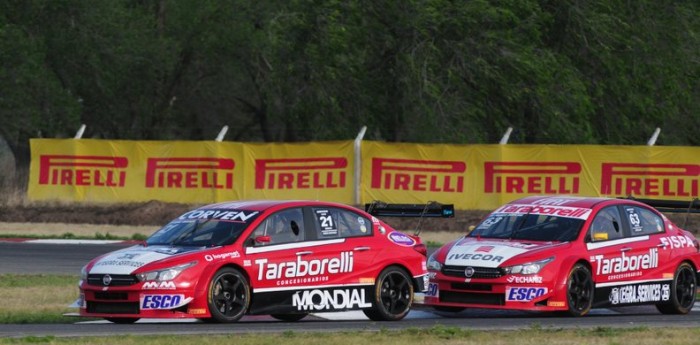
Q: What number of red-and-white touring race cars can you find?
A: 2